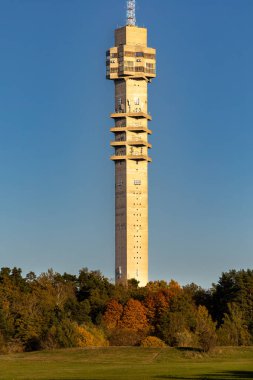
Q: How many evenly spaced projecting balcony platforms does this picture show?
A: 4